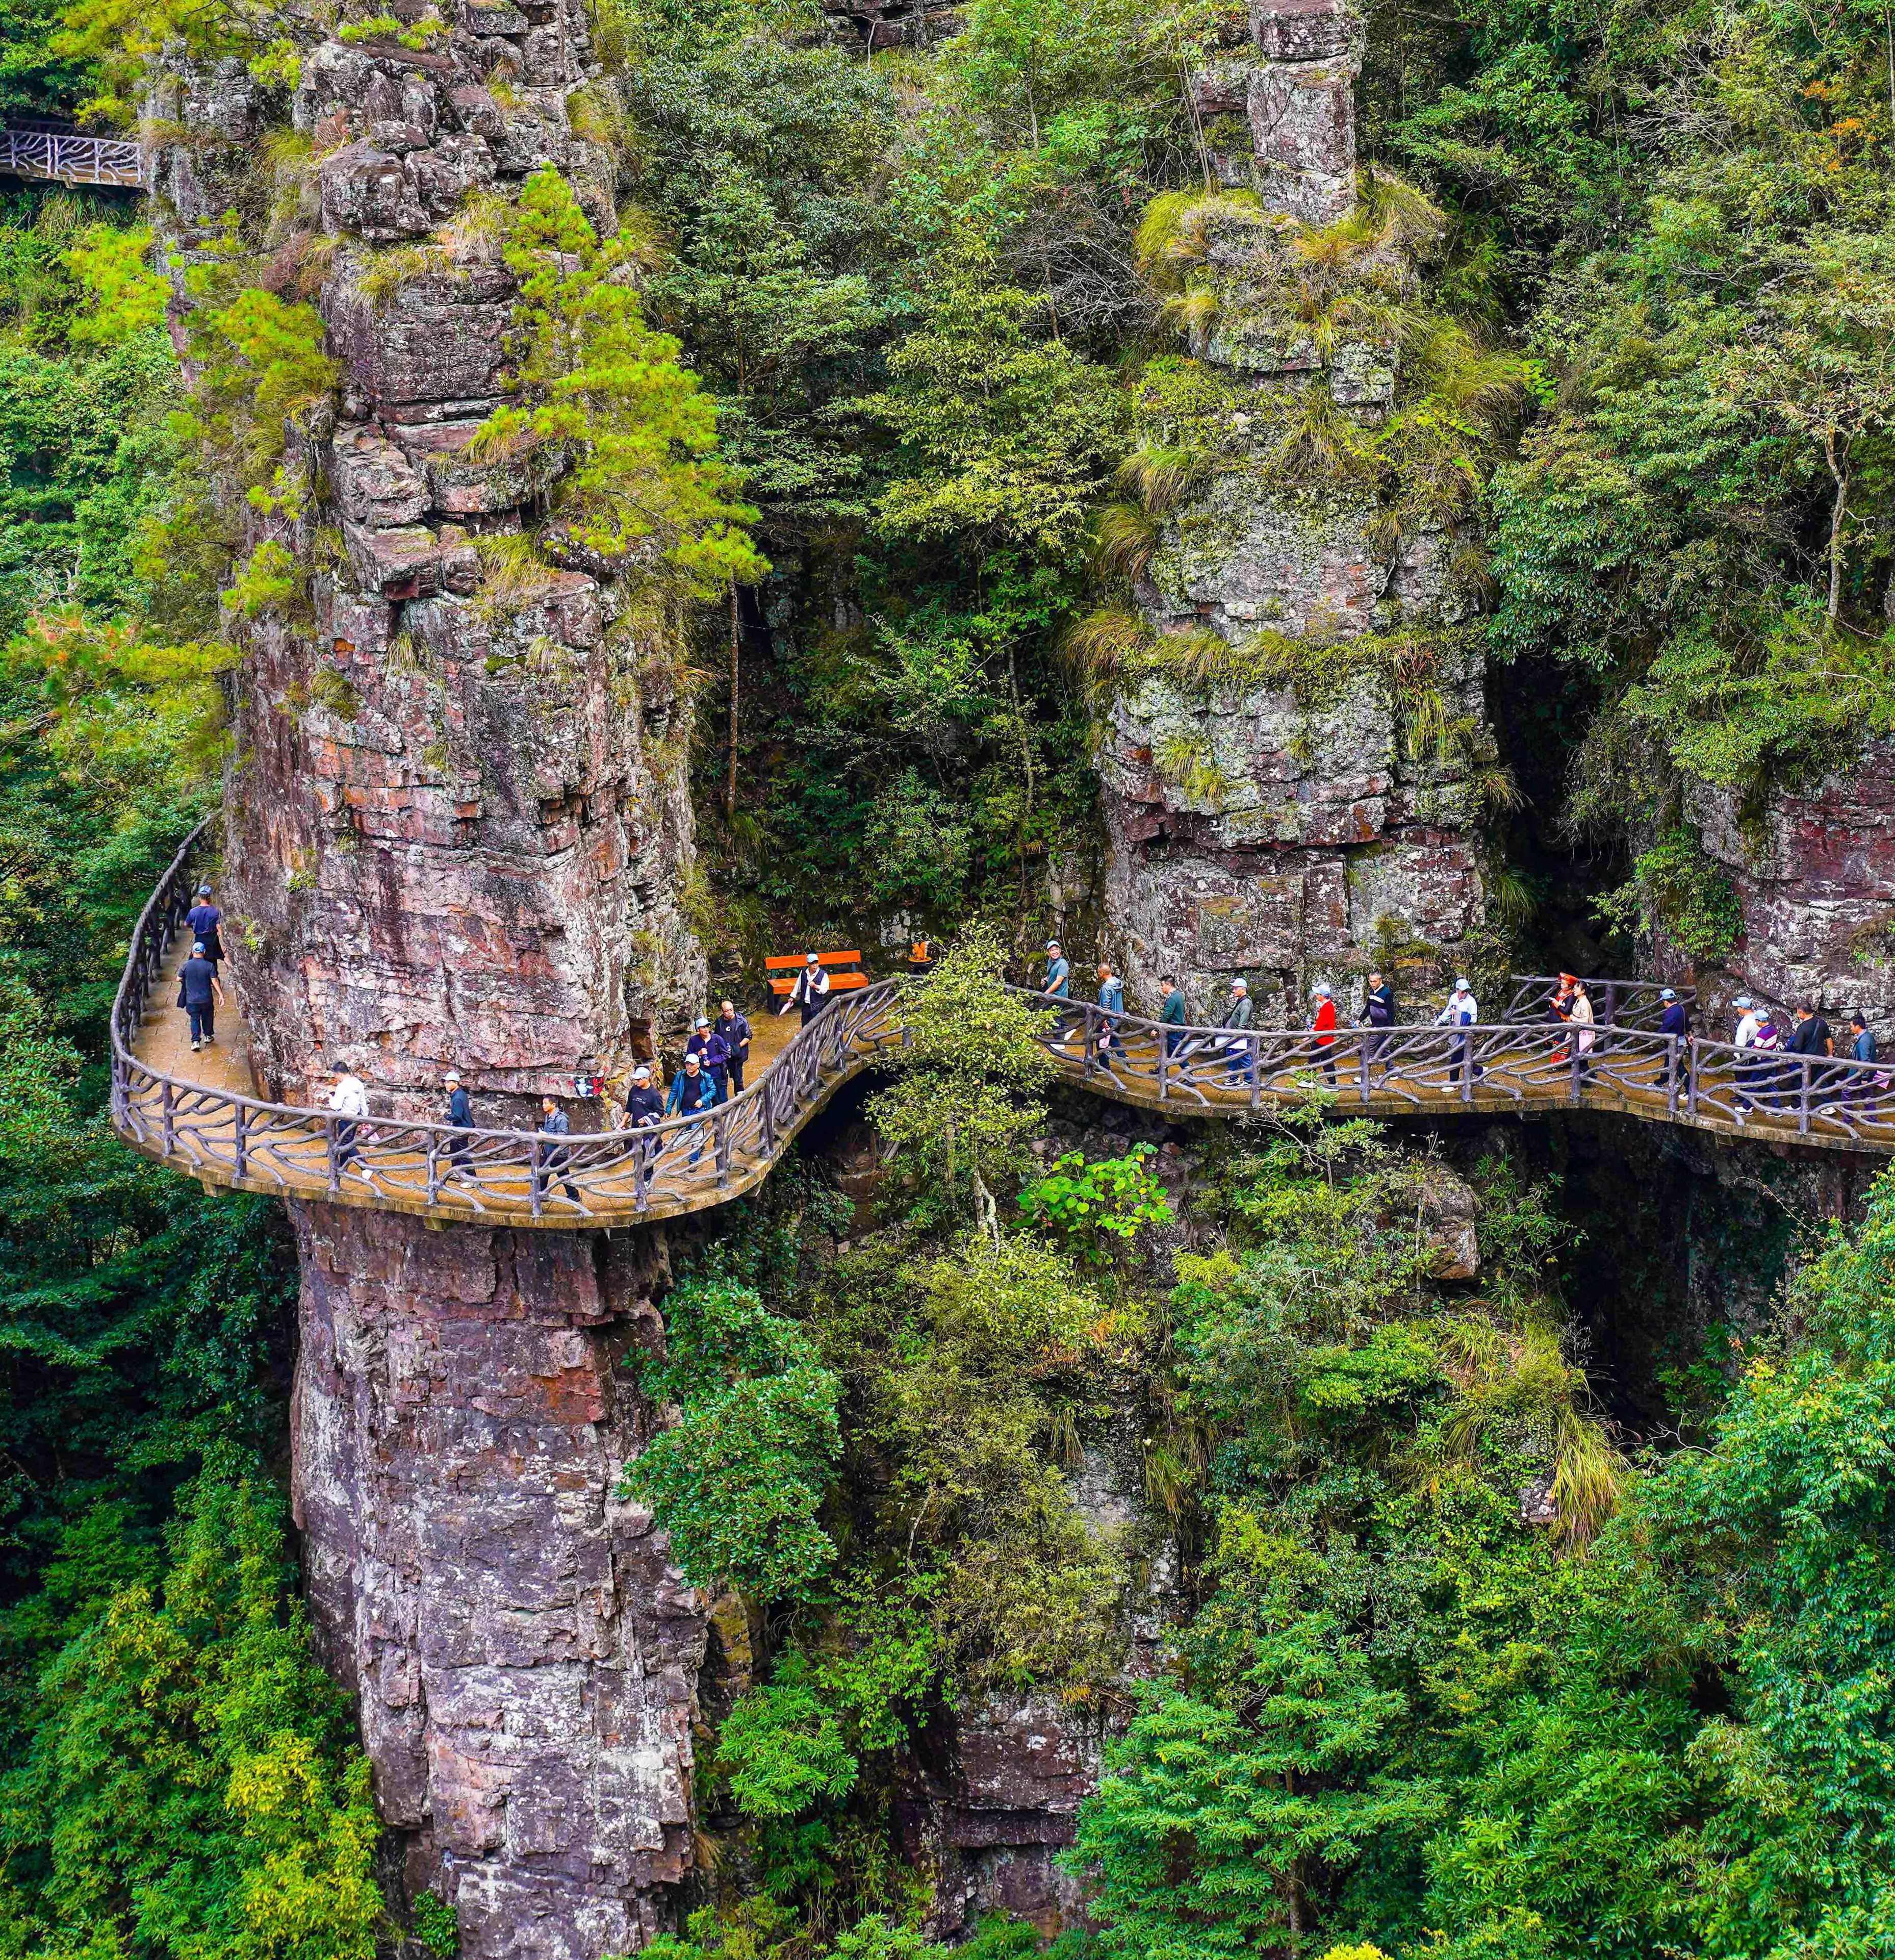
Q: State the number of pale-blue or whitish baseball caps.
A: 14